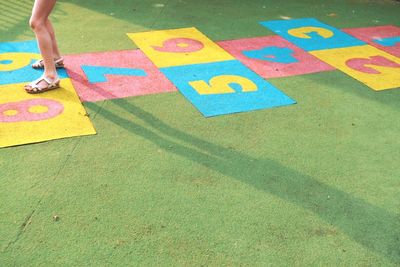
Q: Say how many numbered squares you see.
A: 9